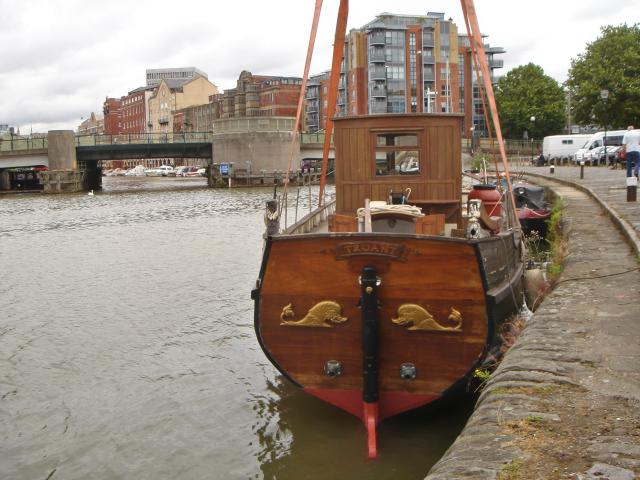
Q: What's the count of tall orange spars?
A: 4